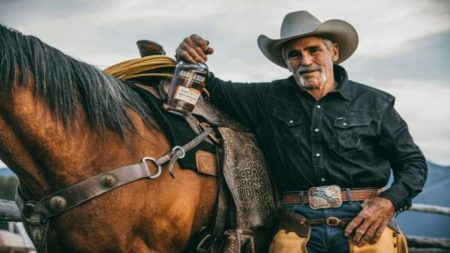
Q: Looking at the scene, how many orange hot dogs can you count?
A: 0